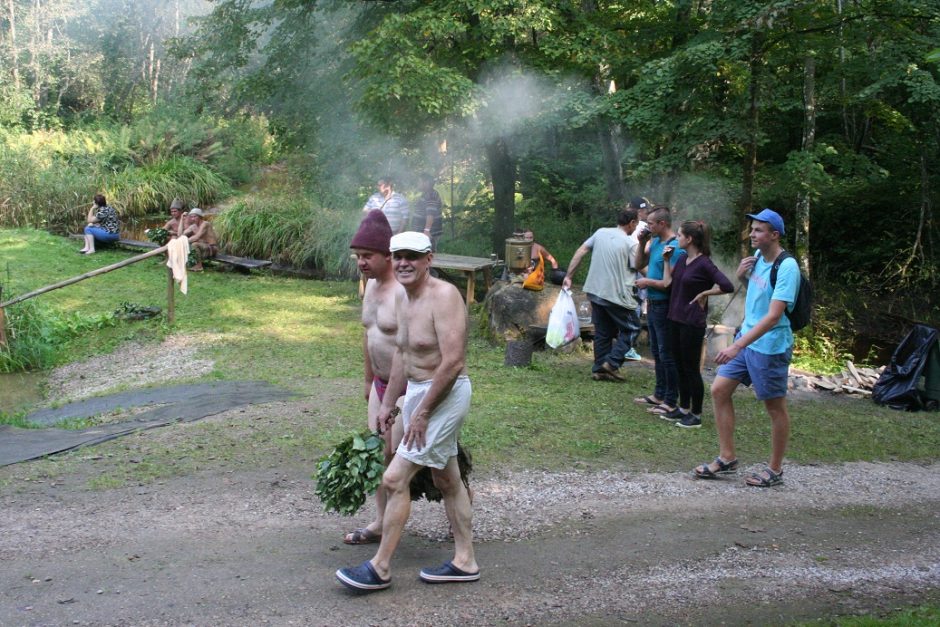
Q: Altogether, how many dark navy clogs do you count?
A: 2